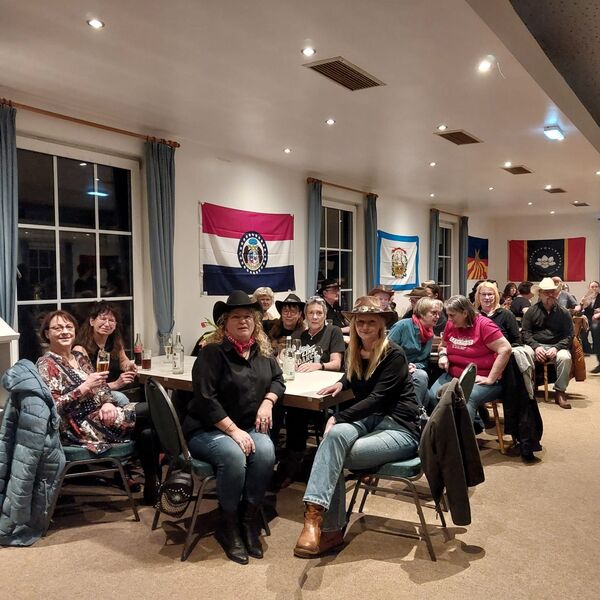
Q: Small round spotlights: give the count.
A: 15